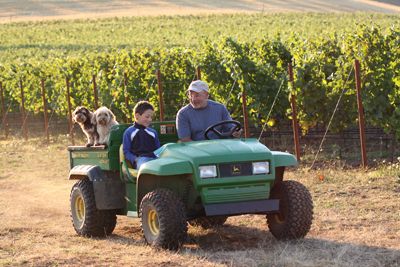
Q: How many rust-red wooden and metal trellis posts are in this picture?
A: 11